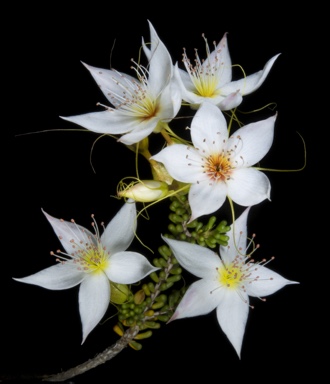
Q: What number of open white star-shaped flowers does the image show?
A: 5